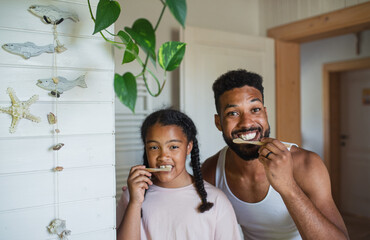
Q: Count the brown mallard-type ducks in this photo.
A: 0